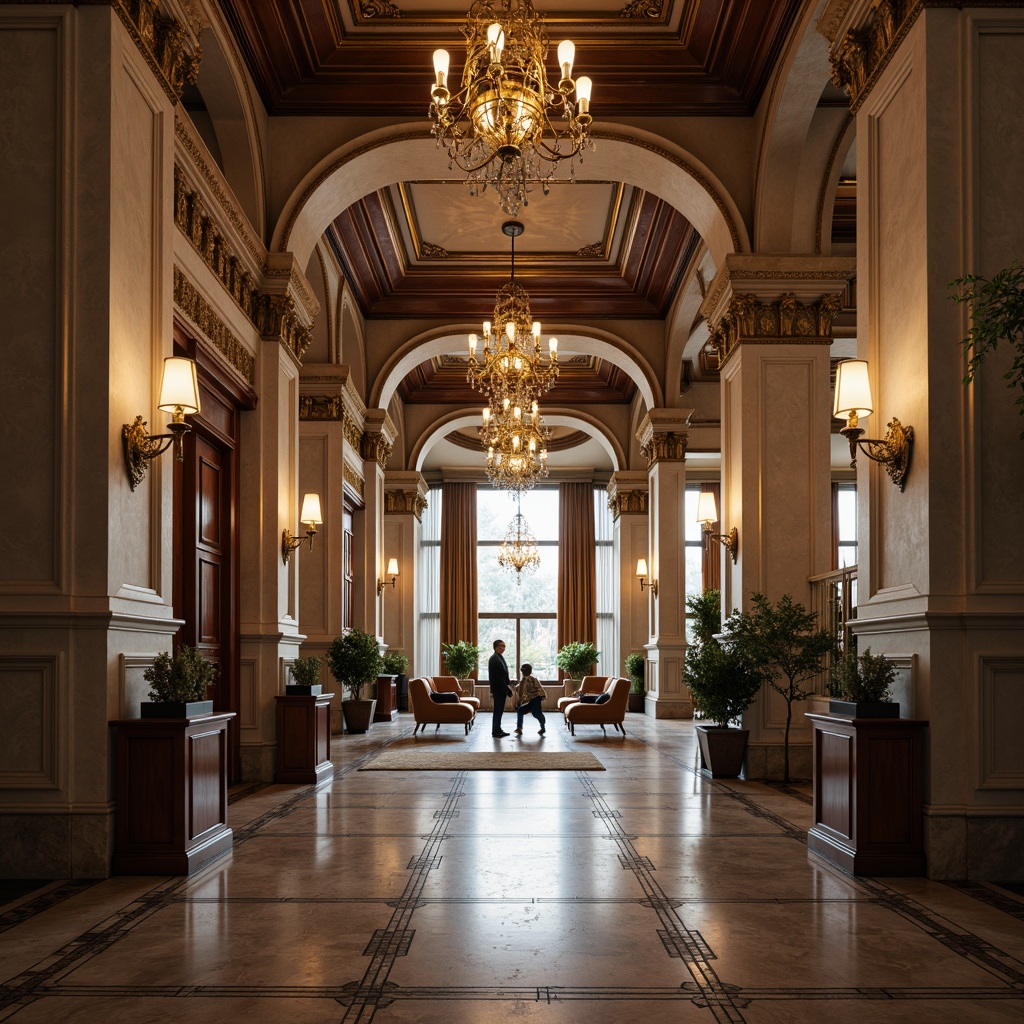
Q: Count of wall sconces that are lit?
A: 6